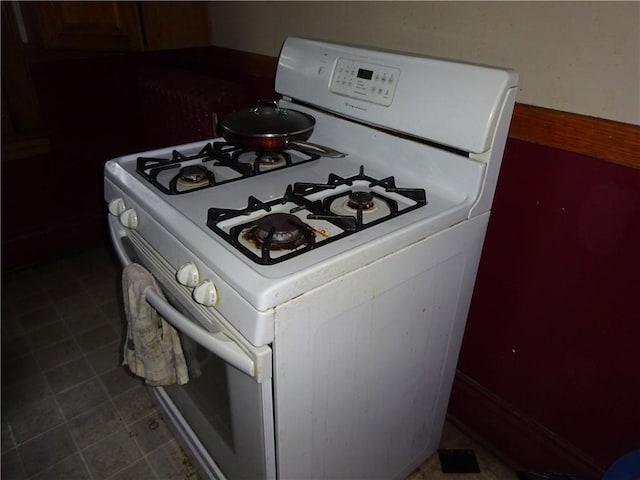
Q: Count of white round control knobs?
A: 4